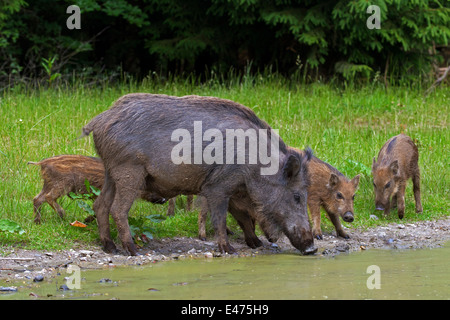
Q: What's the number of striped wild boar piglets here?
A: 3